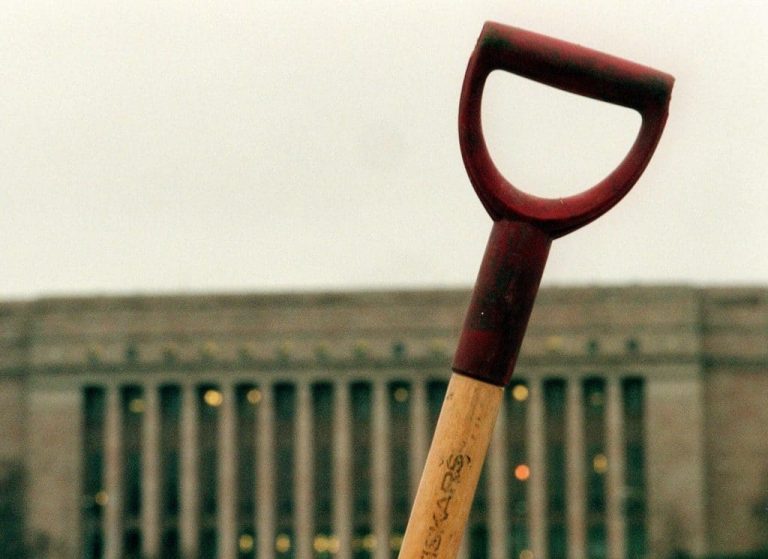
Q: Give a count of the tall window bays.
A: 15